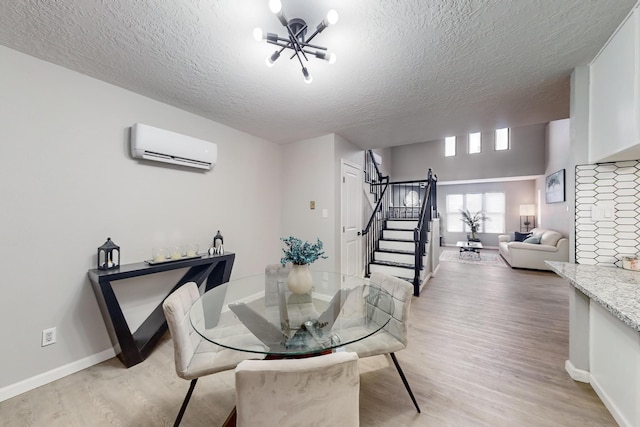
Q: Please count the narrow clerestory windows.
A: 3